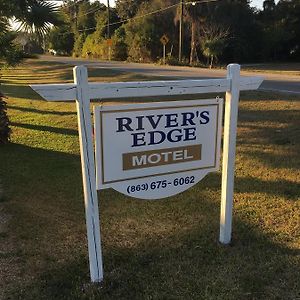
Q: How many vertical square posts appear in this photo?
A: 2